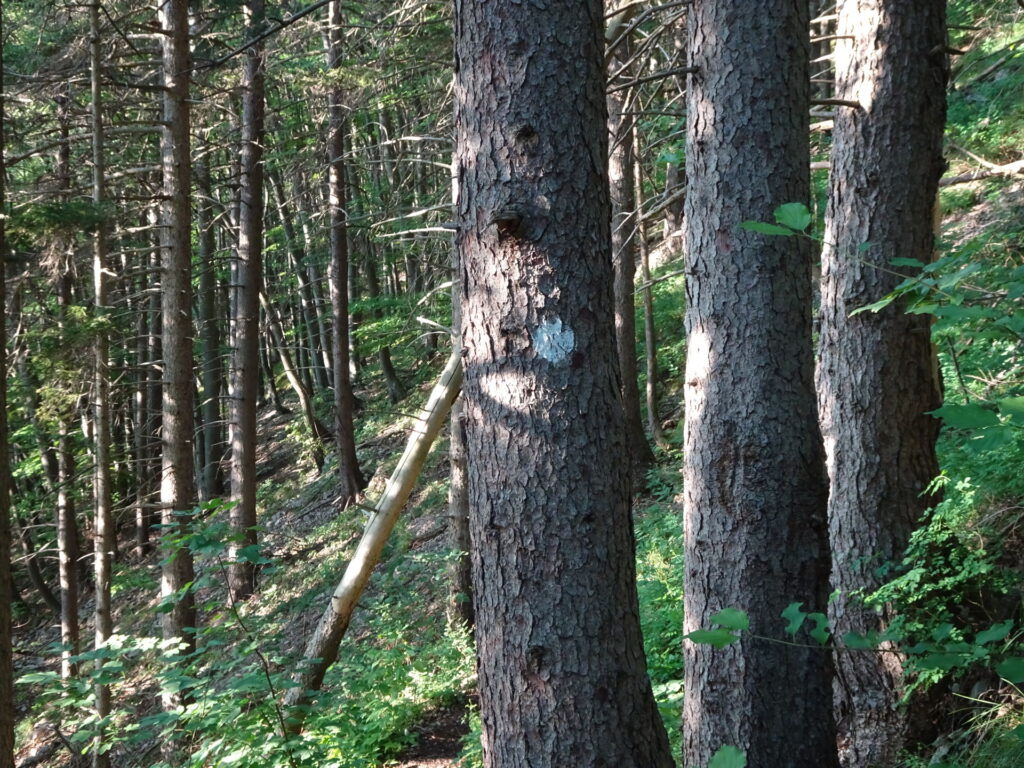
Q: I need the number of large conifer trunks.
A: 3